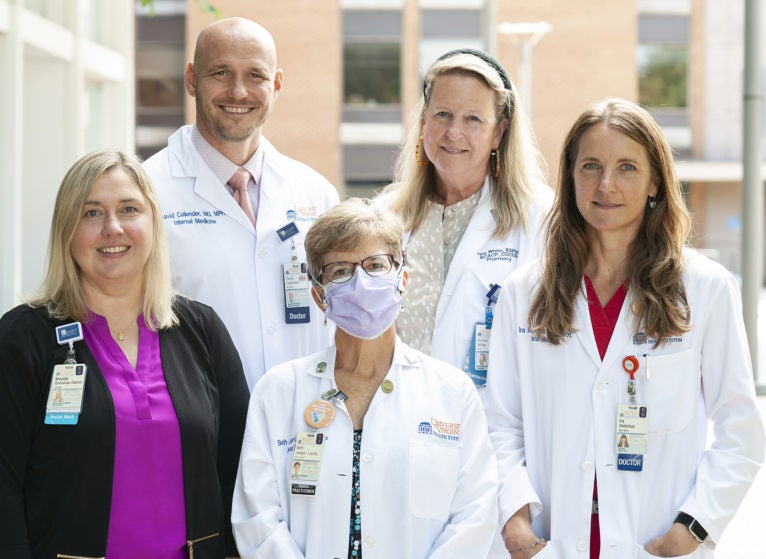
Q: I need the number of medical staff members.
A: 5